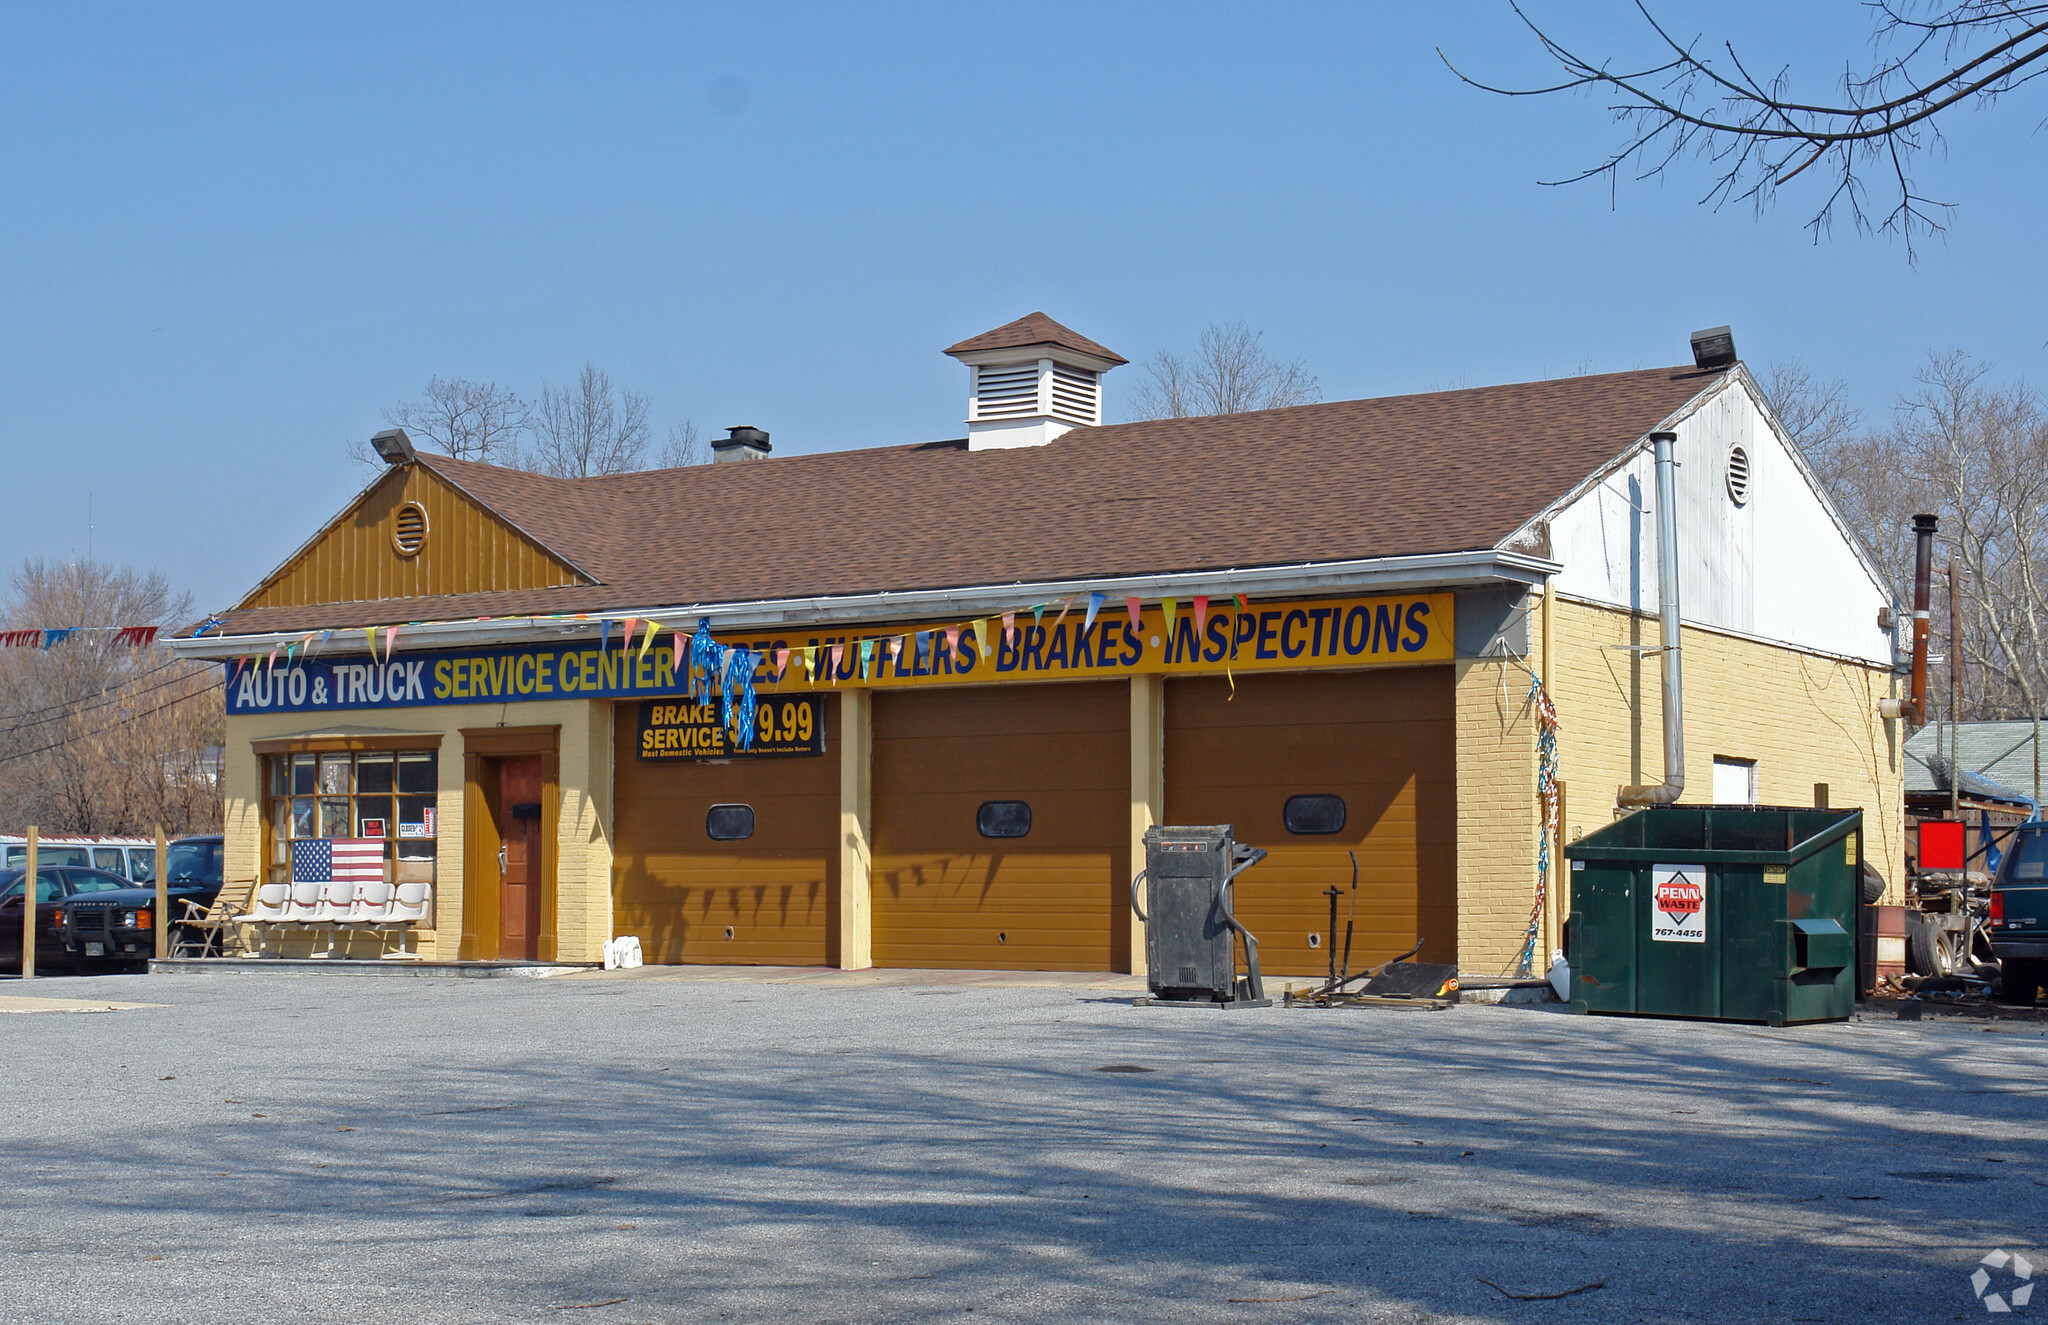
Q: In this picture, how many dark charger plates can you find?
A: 0